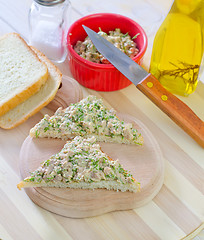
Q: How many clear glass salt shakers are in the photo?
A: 1